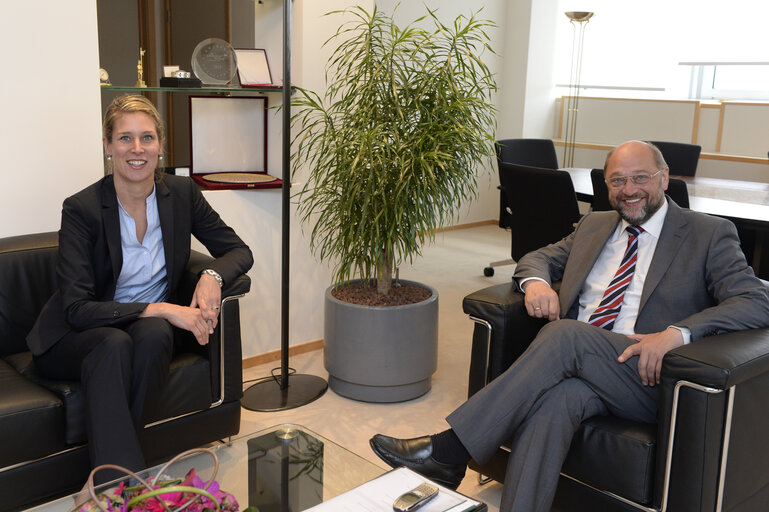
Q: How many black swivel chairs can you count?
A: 4